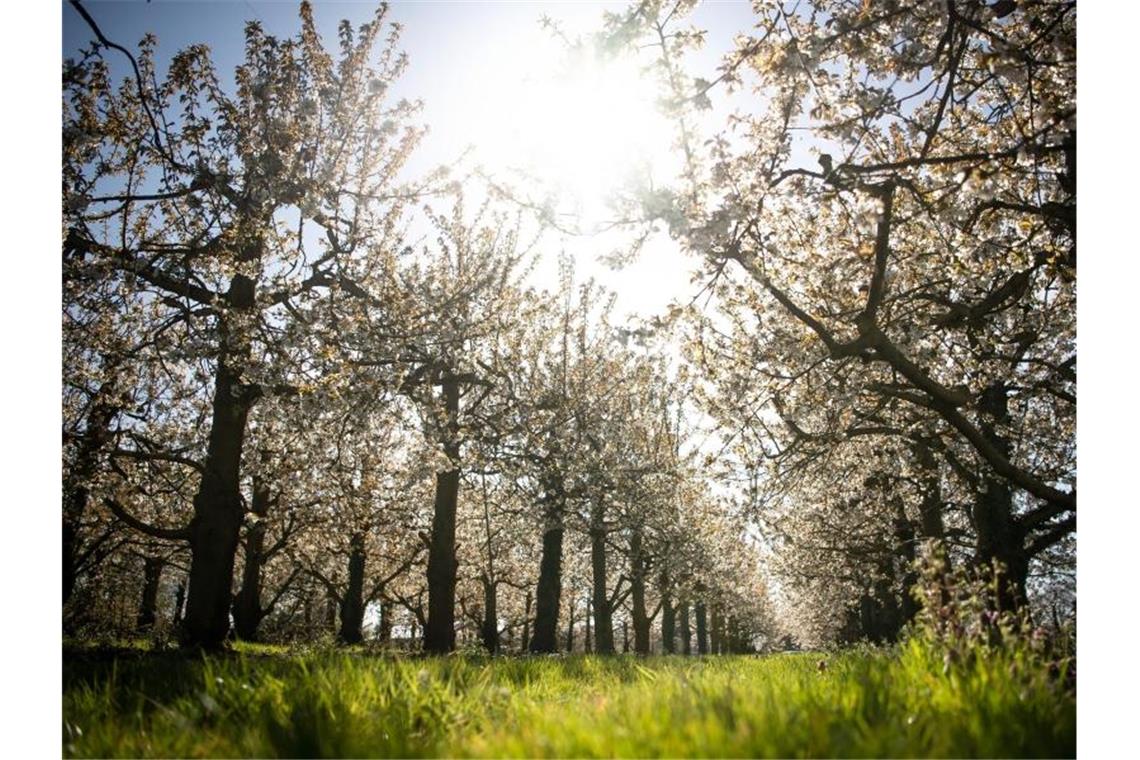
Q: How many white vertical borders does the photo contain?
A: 2